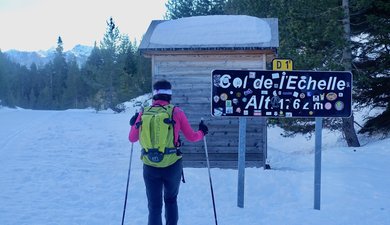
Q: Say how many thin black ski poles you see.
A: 2